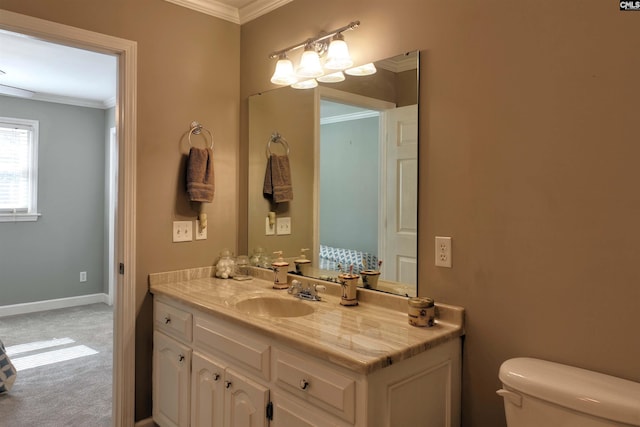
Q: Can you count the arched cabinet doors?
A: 3